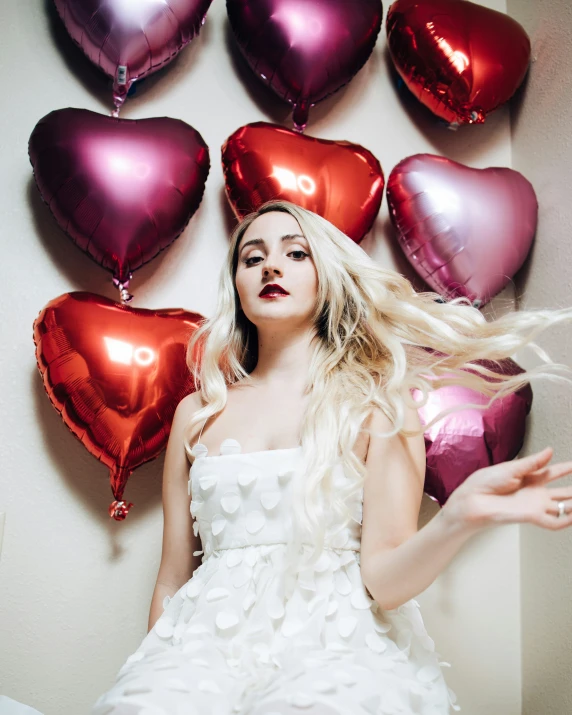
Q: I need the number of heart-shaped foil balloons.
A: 8